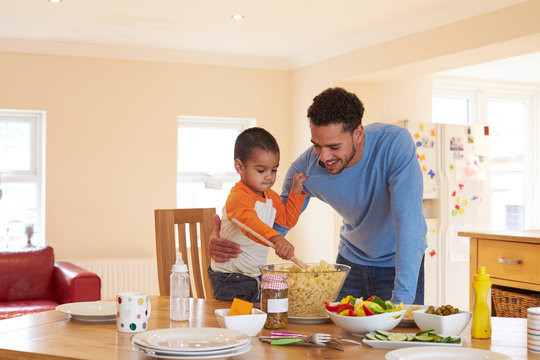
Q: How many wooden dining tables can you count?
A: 1